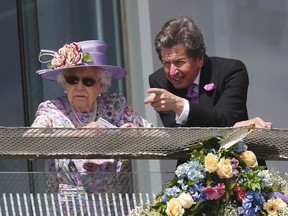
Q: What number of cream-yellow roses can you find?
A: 5